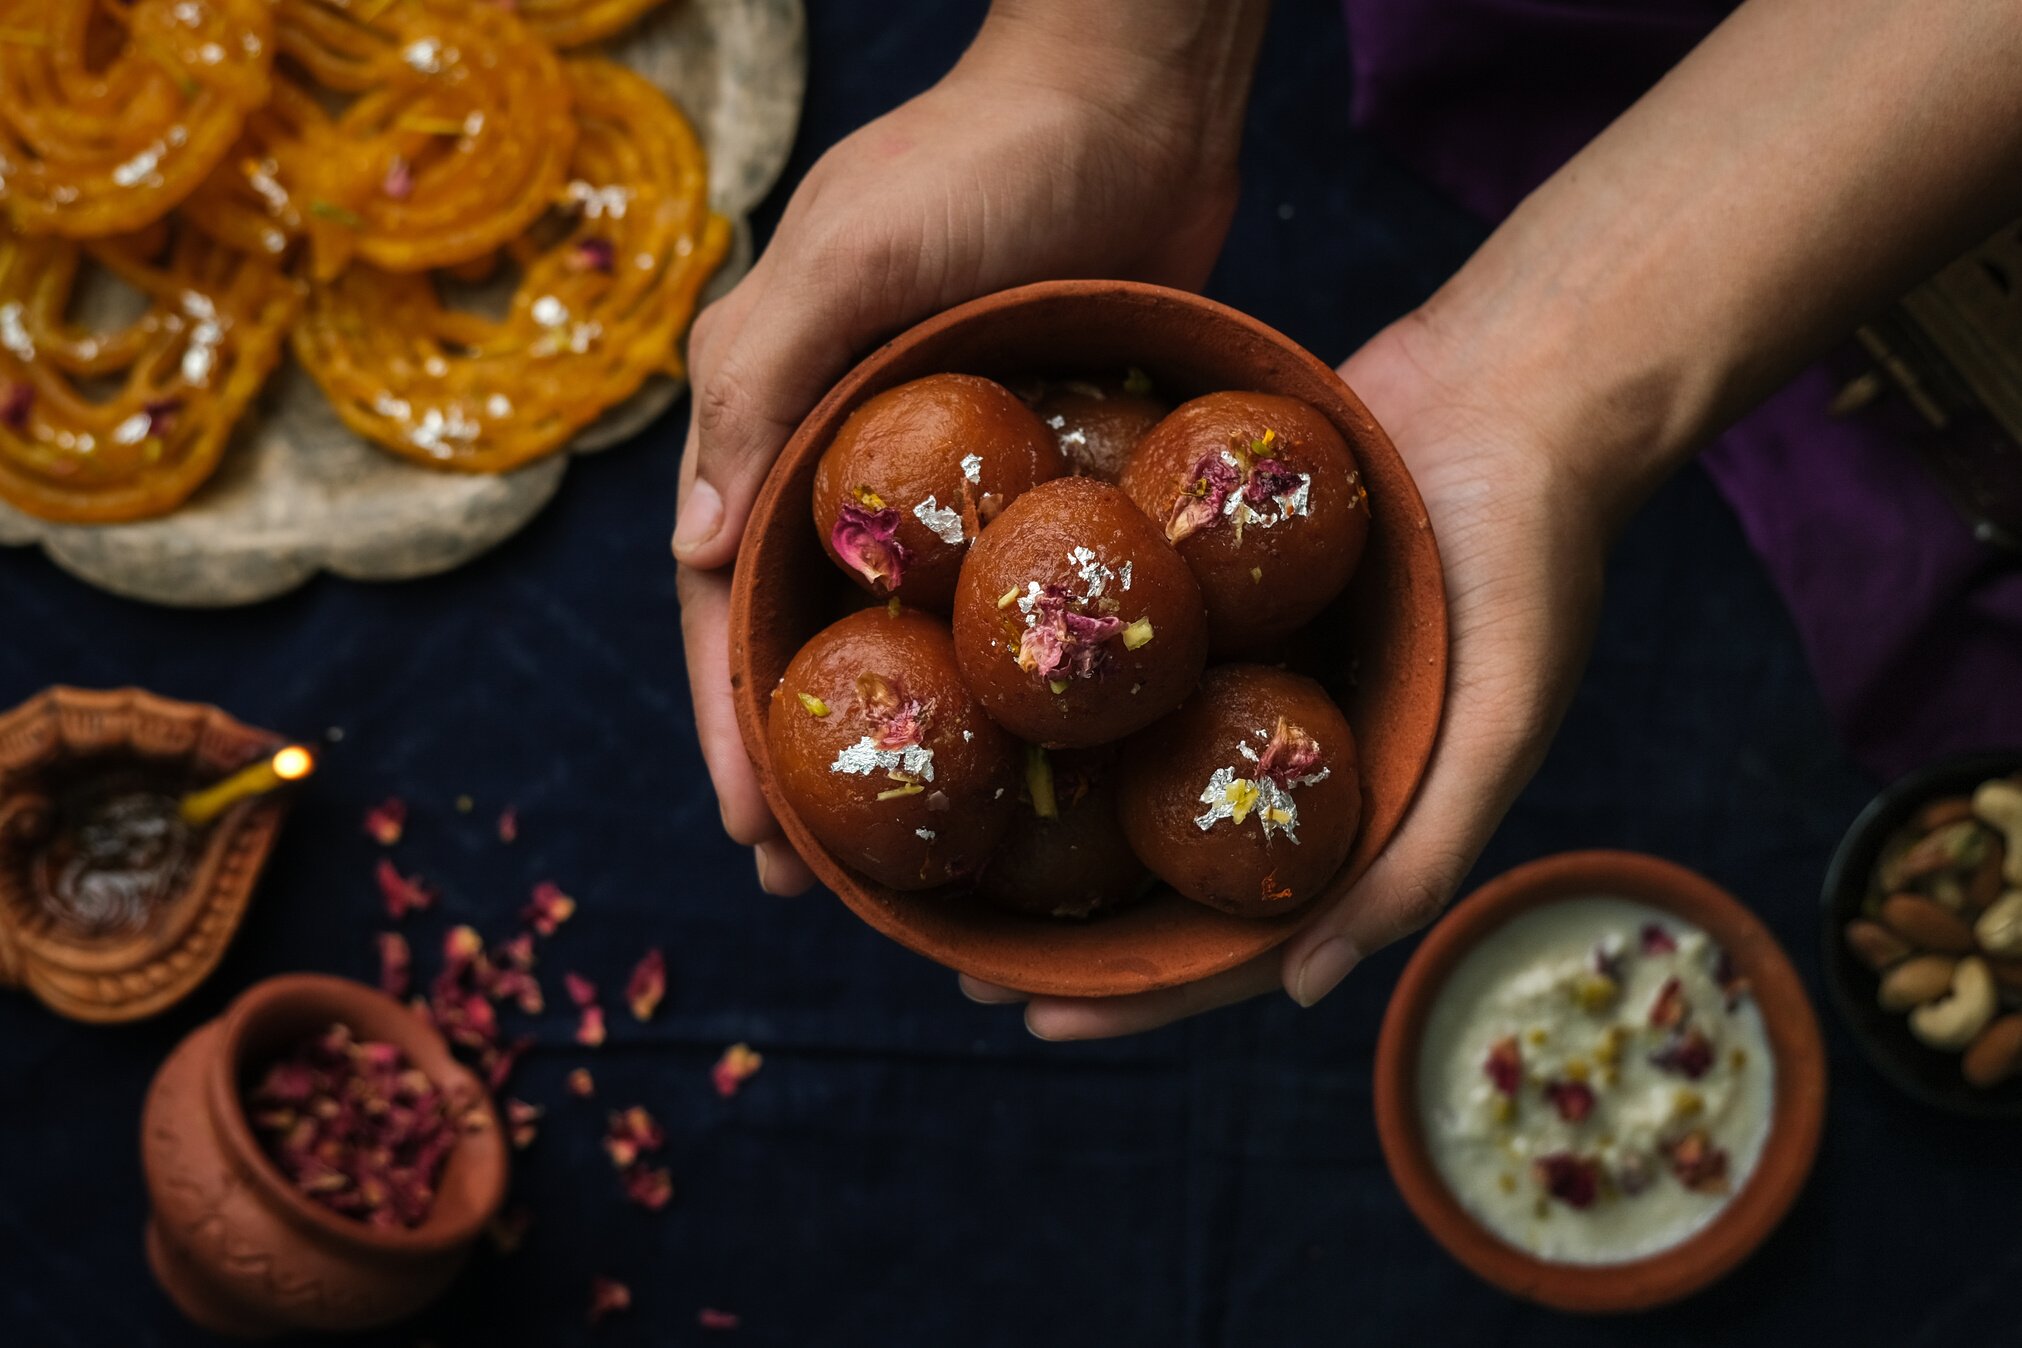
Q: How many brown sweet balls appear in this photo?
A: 7